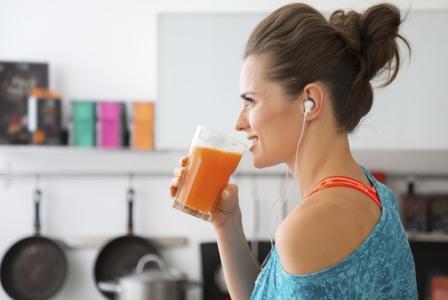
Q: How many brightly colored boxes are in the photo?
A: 3